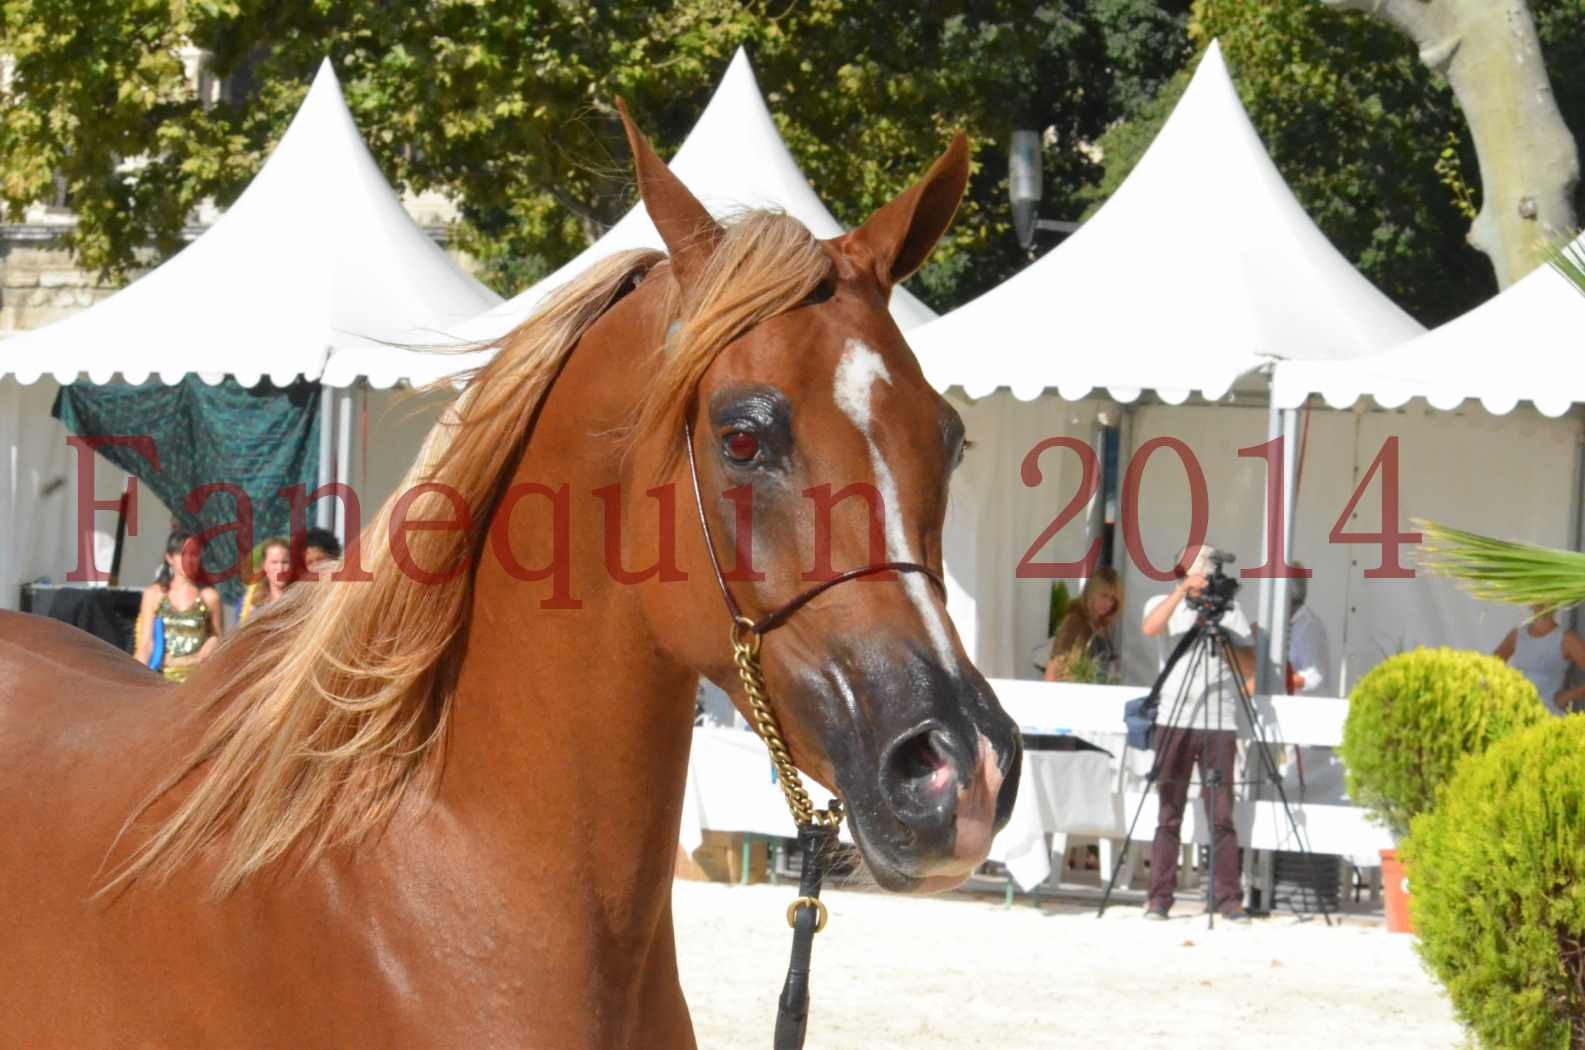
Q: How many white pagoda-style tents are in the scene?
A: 4